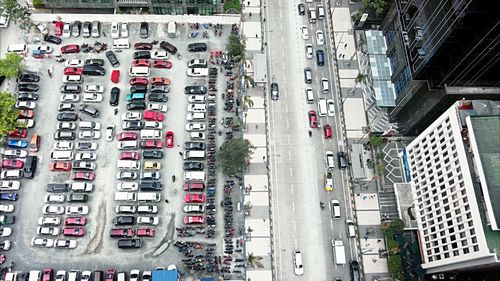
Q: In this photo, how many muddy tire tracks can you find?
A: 2